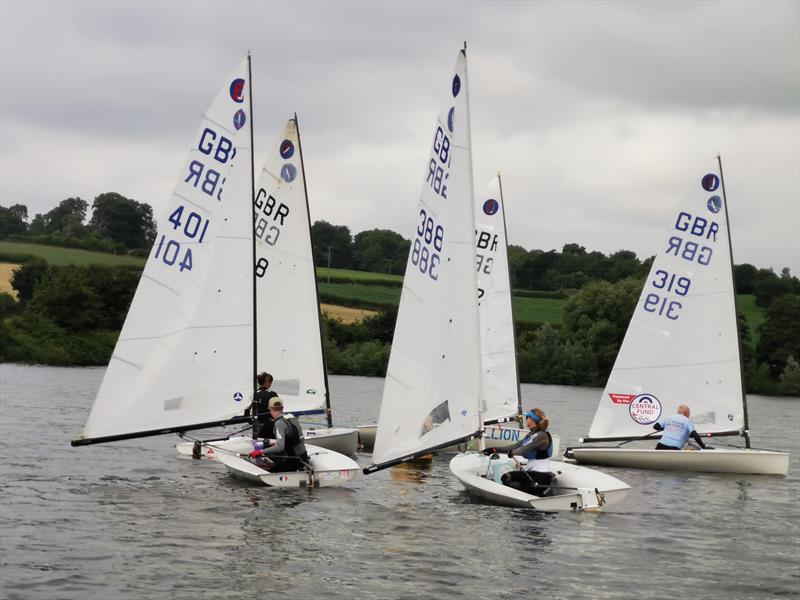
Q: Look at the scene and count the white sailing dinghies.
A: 5